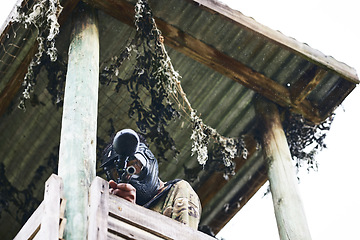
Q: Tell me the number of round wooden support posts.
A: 2